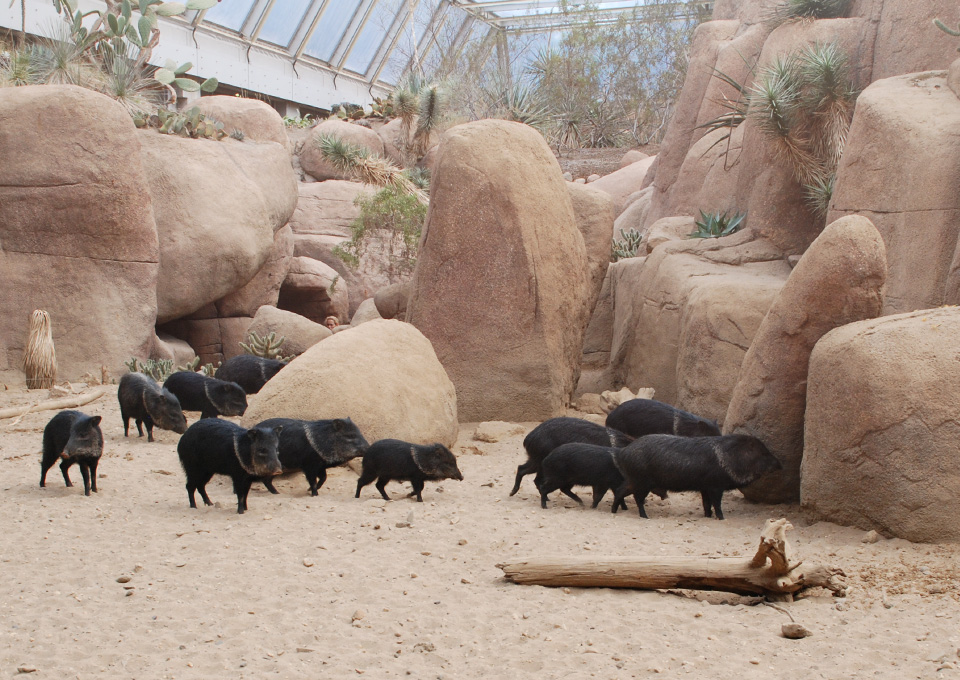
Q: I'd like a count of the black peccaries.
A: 11